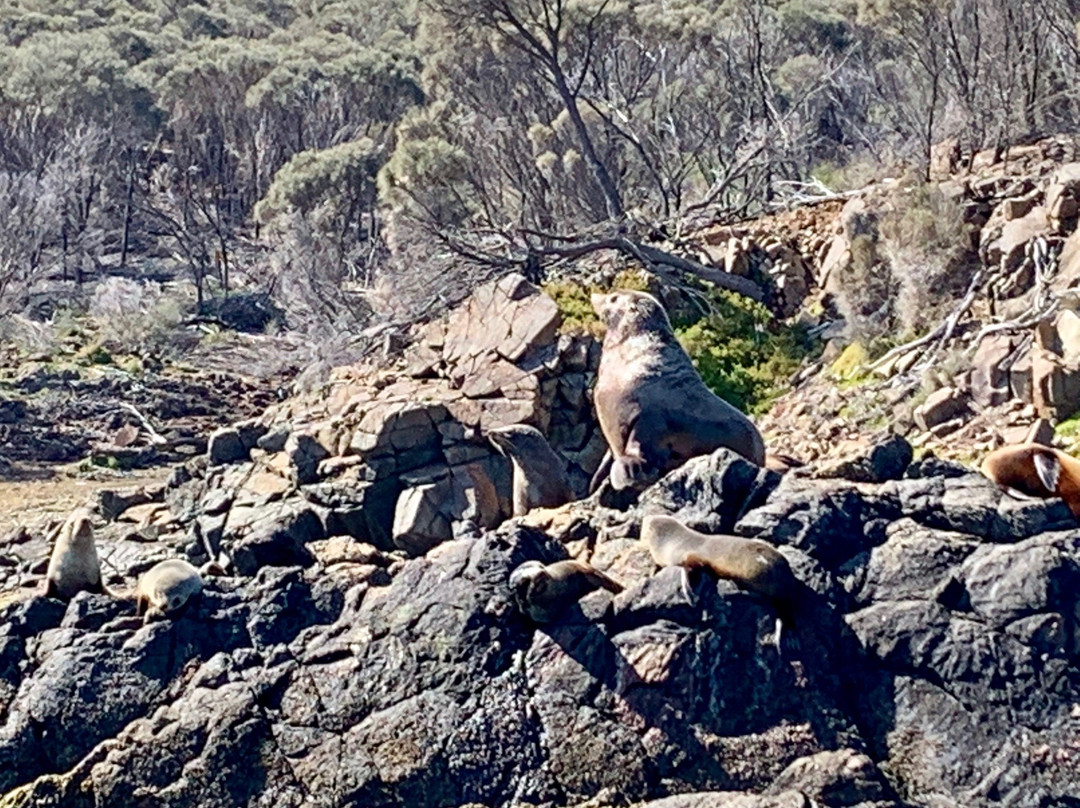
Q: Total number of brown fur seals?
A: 7